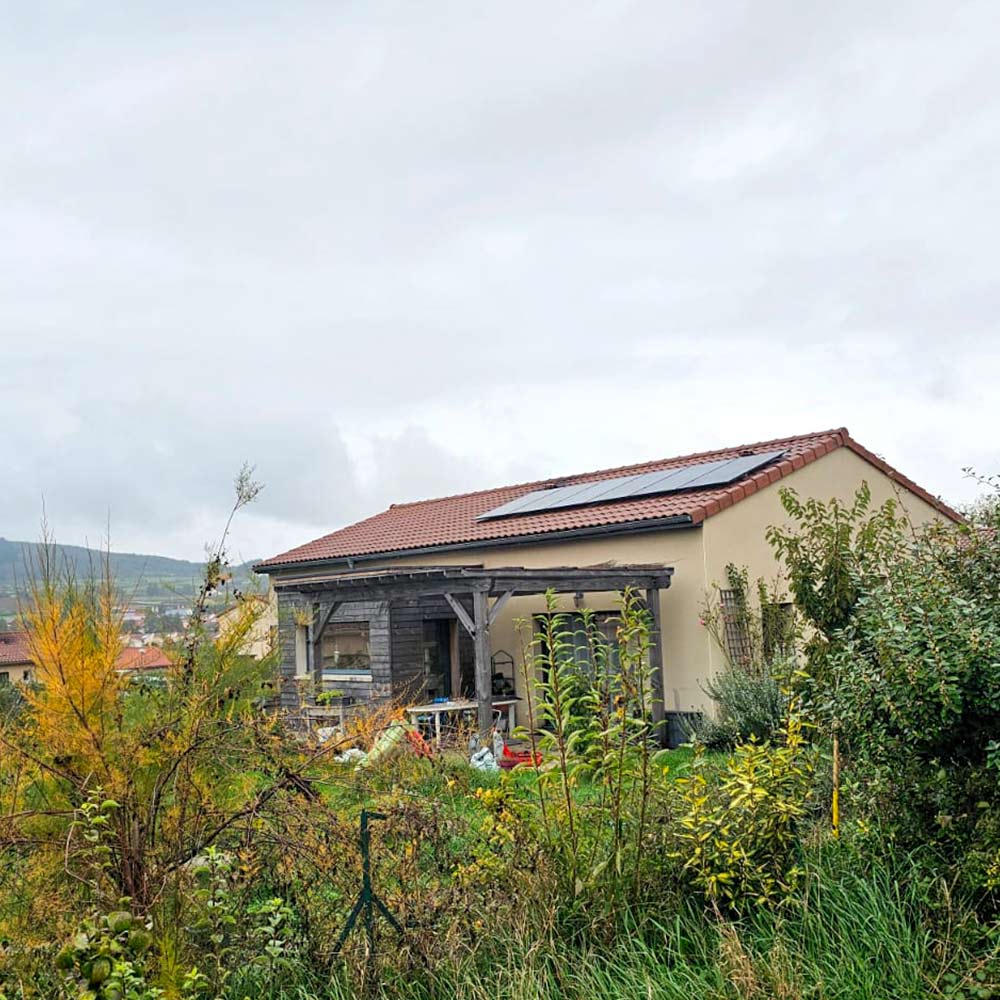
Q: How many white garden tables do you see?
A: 1